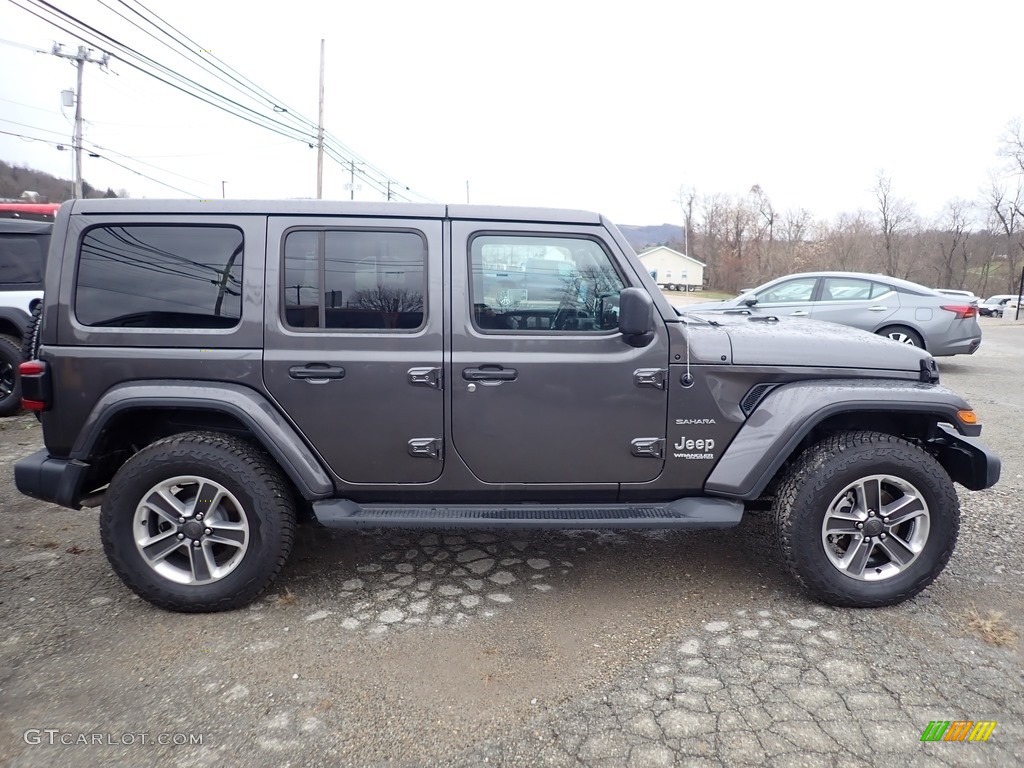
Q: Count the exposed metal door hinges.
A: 4